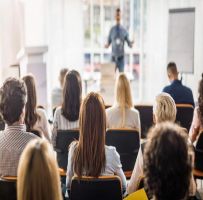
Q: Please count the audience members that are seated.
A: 11